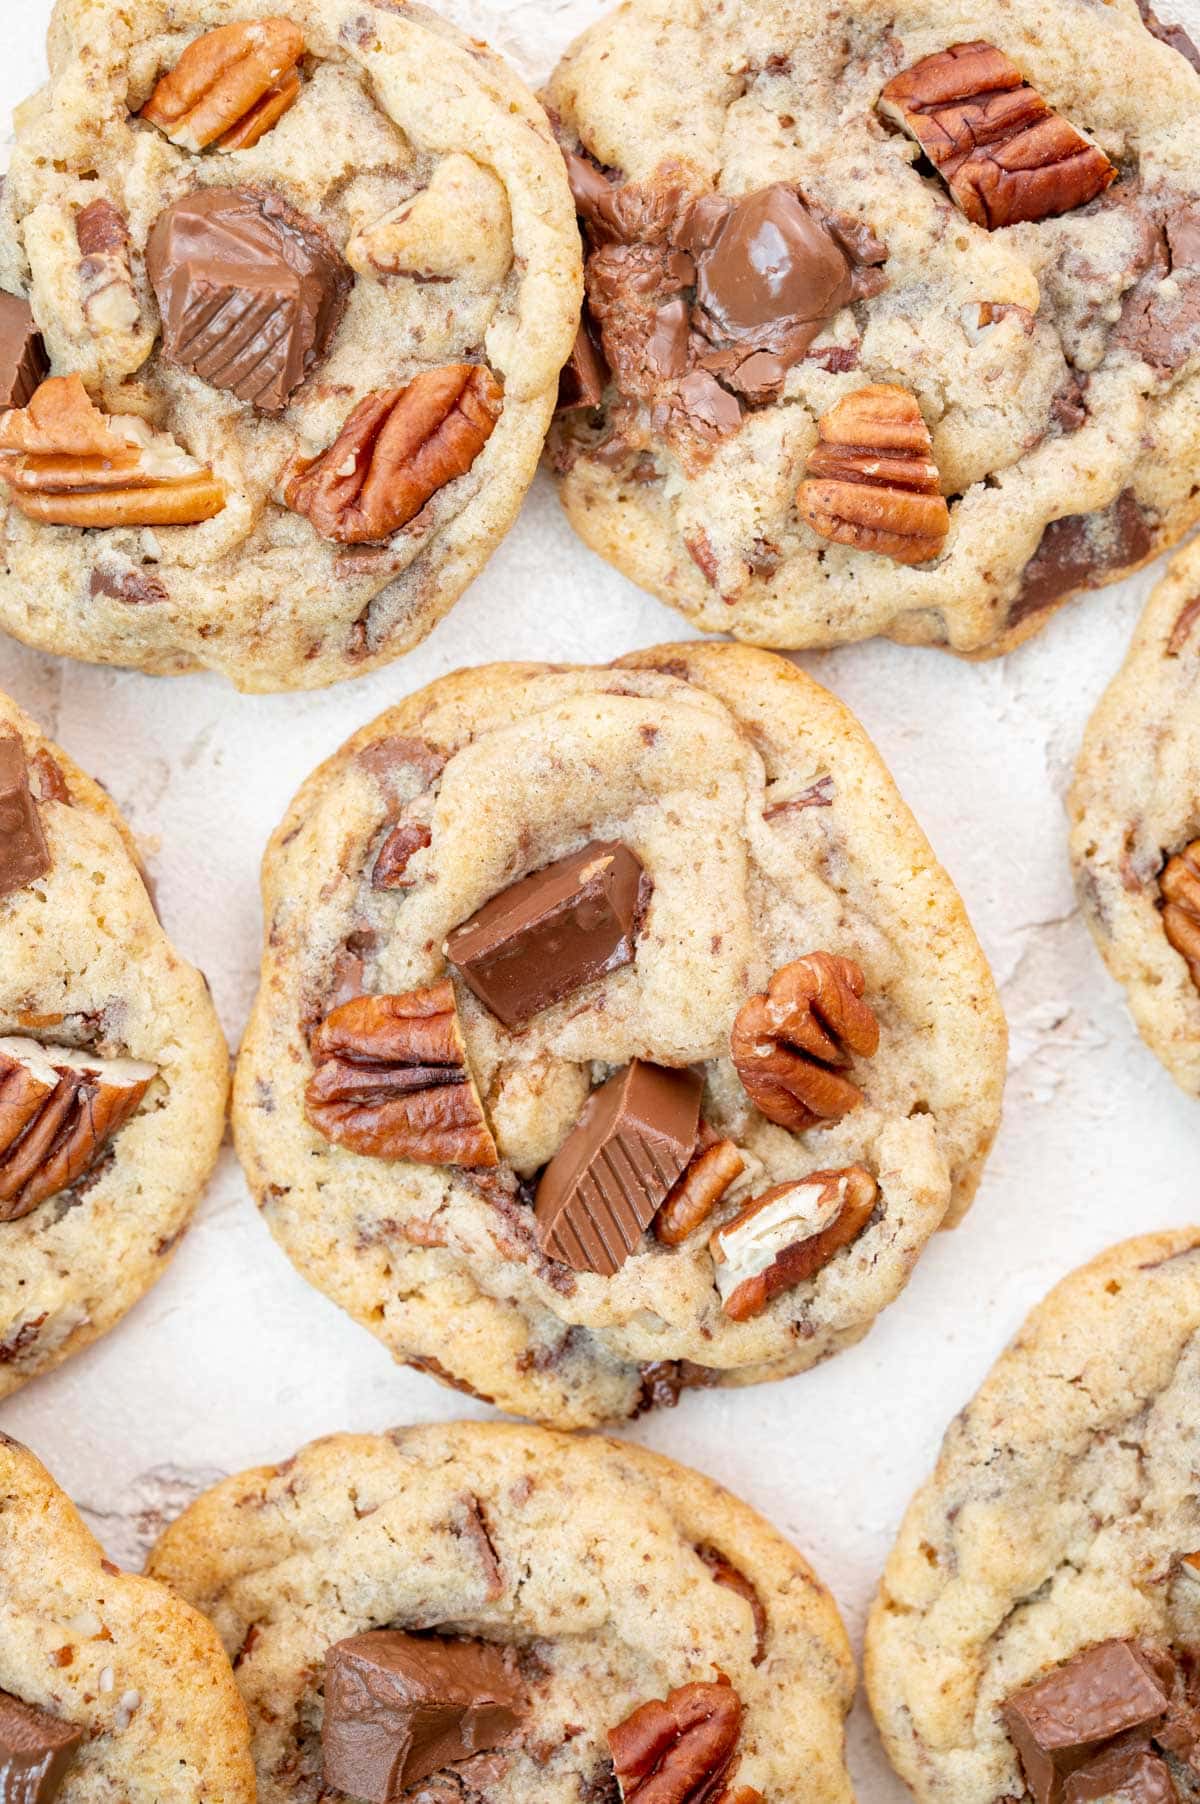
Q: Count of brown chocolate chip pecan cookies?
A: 8